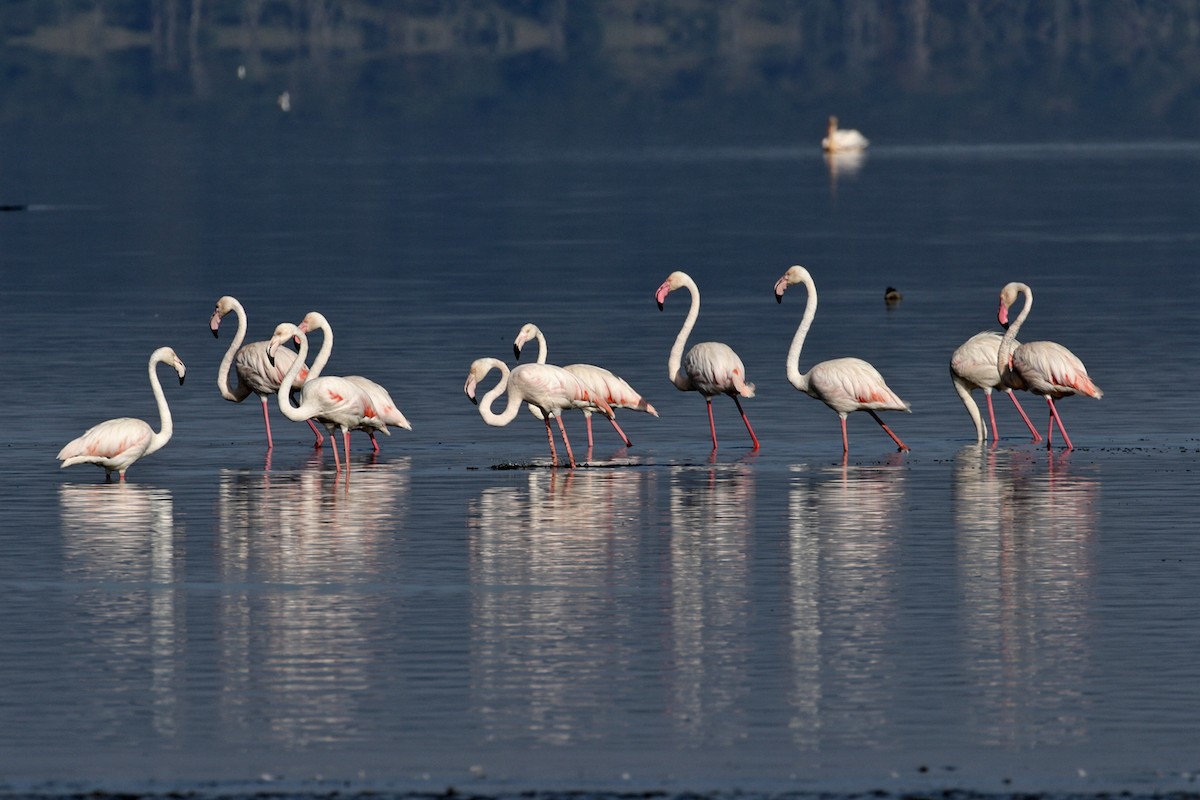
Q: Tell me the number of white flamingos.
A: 10